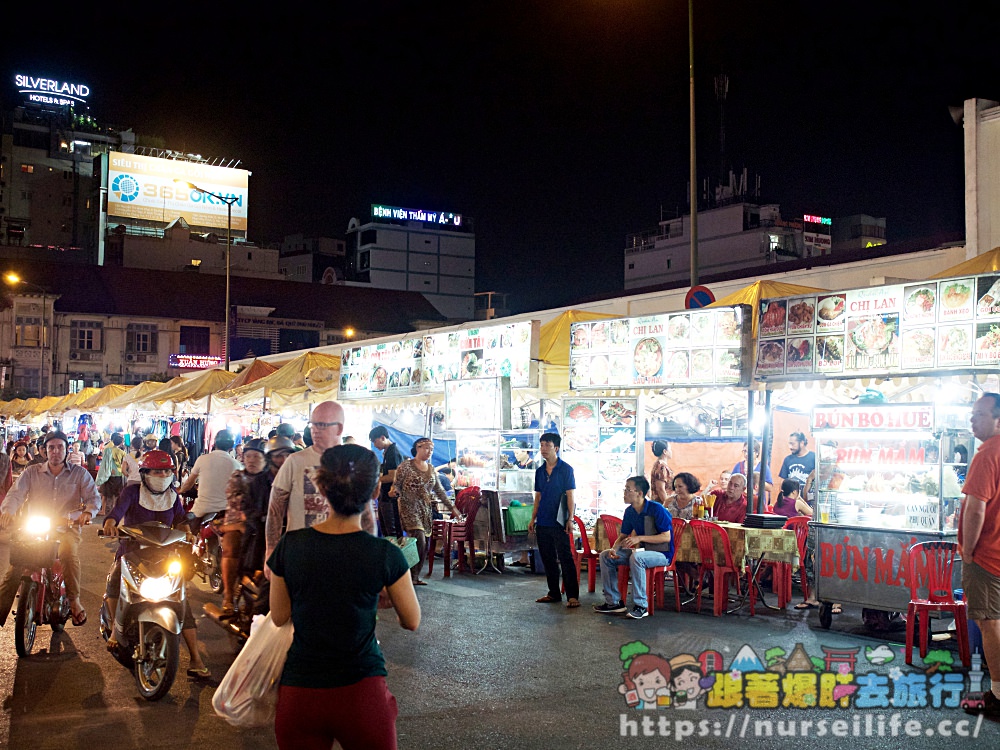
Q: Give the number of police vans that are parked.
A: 0